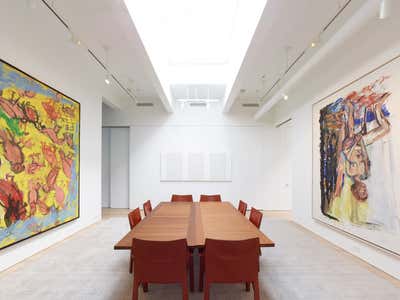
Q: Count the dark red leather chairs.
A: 8